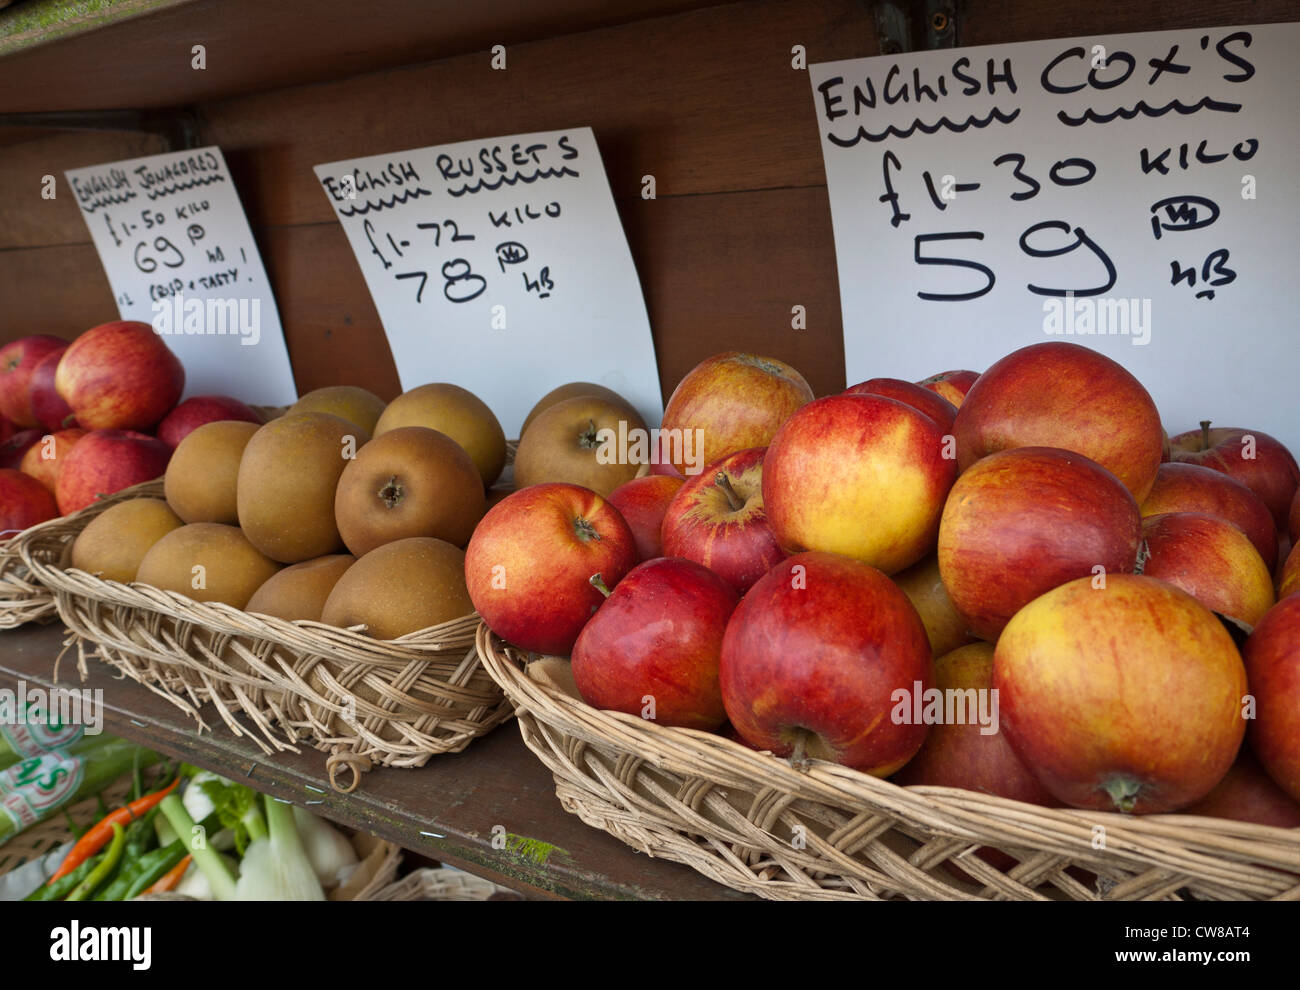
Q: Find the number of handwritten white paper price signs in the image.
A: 3